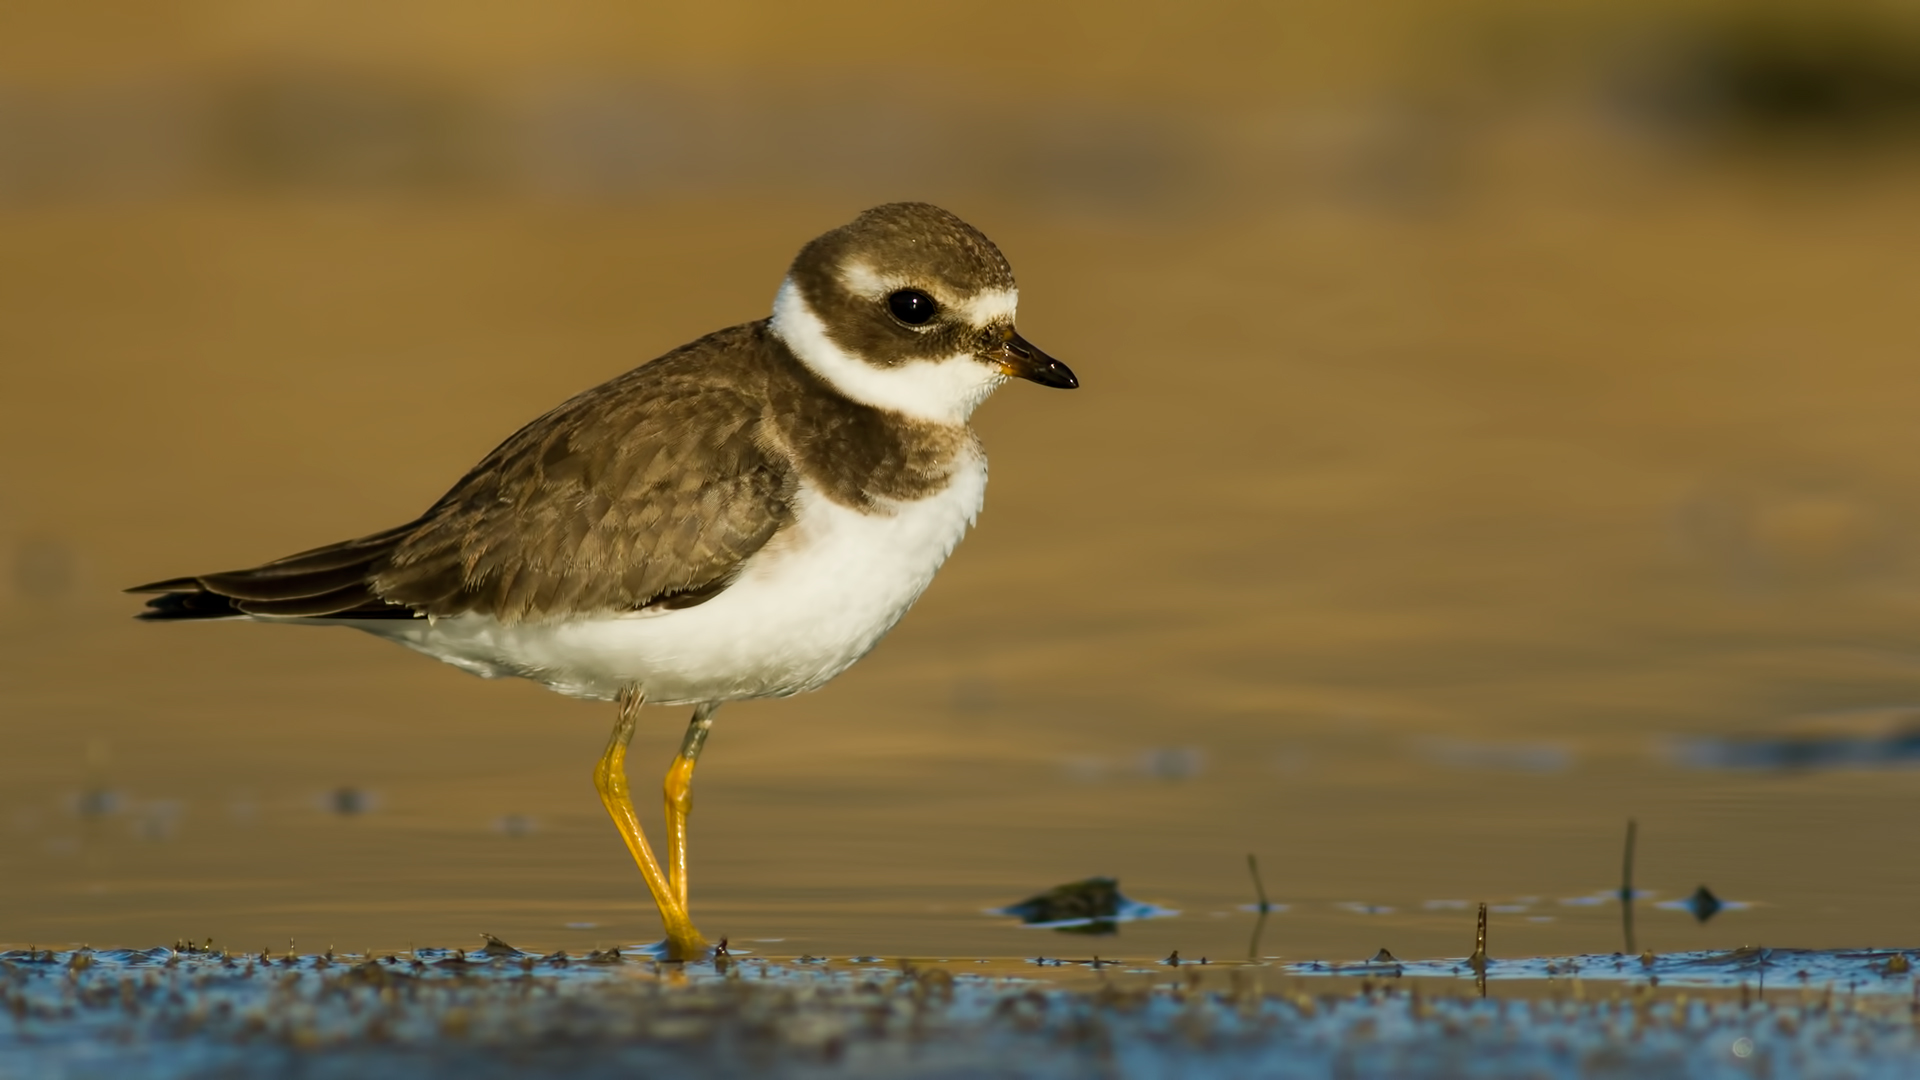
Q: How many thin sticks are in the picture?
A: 3